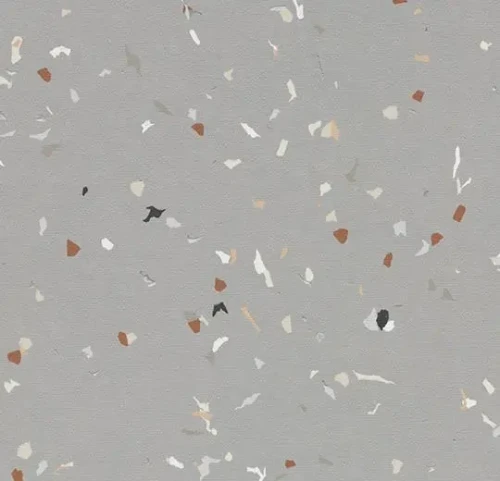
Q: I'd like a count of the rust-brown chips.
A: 15